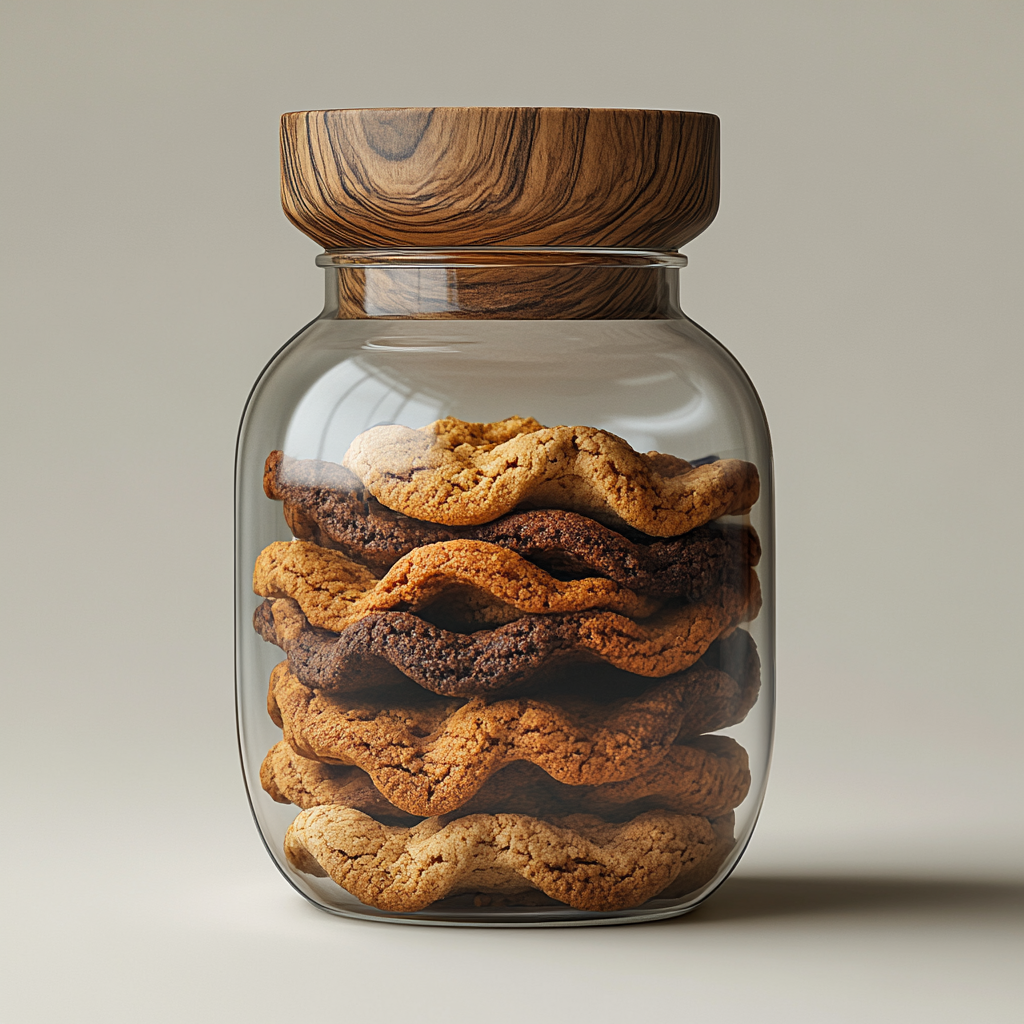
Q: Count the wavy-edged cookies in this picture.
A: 7